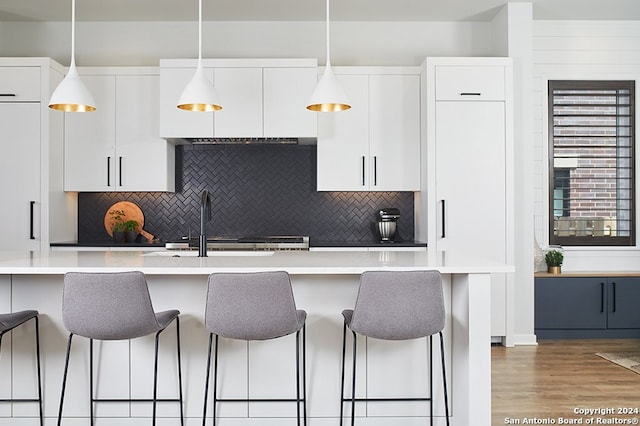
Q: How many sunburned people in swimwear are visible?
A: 0